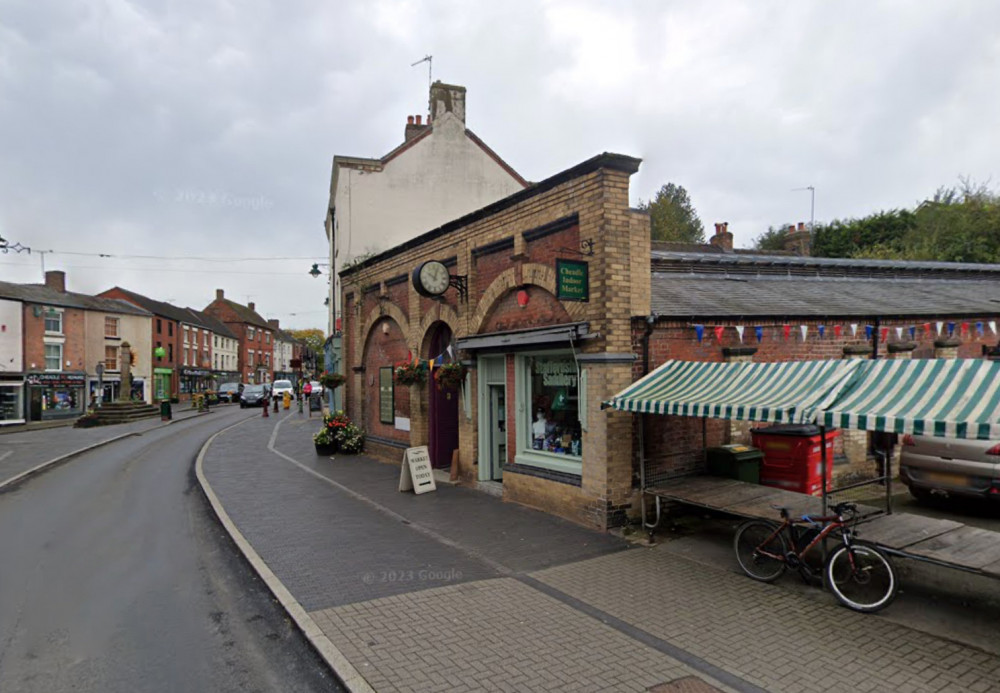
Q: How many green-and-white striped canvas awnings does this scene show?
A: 2